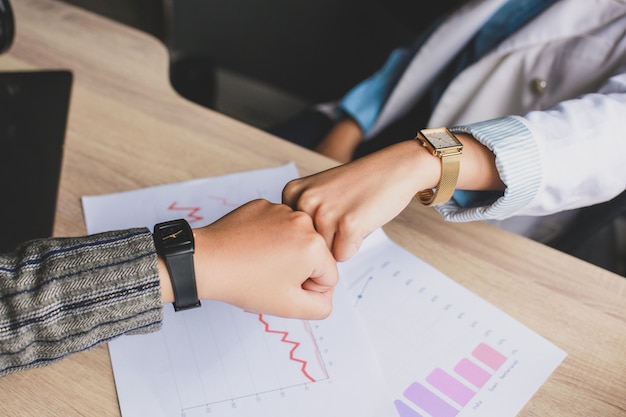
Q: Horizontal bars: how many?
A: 5